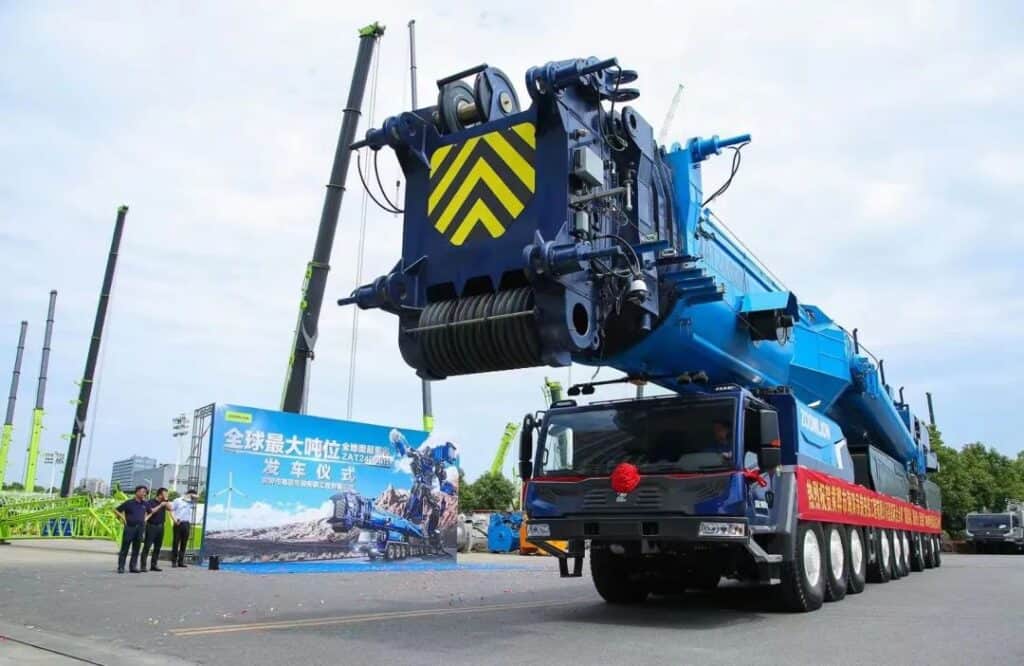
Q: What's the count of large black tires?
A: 10